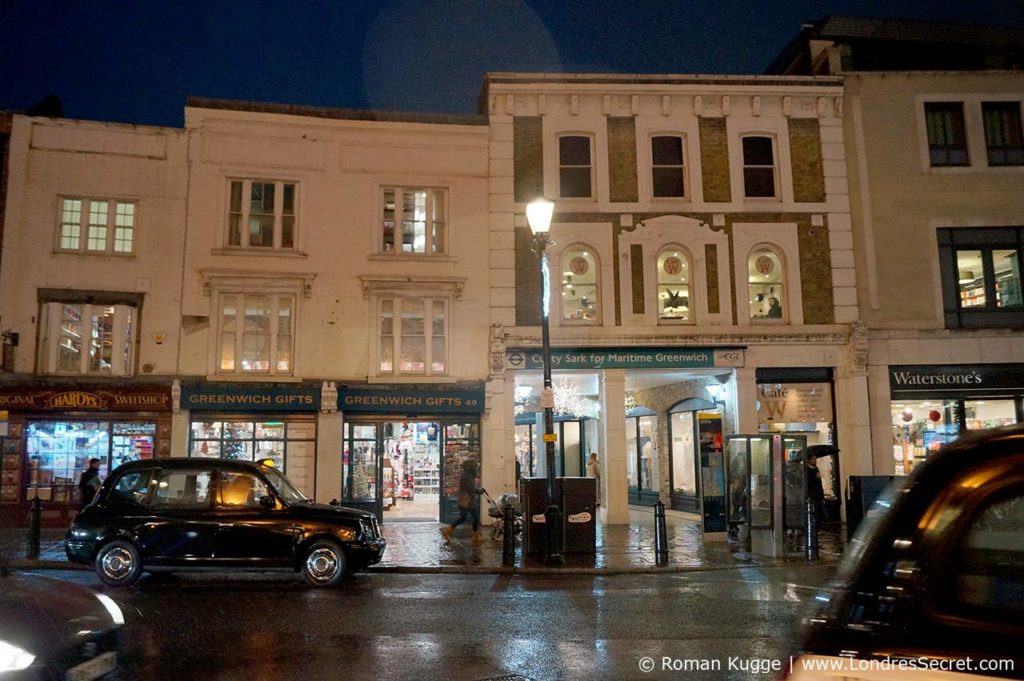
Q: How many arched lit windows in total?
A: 3